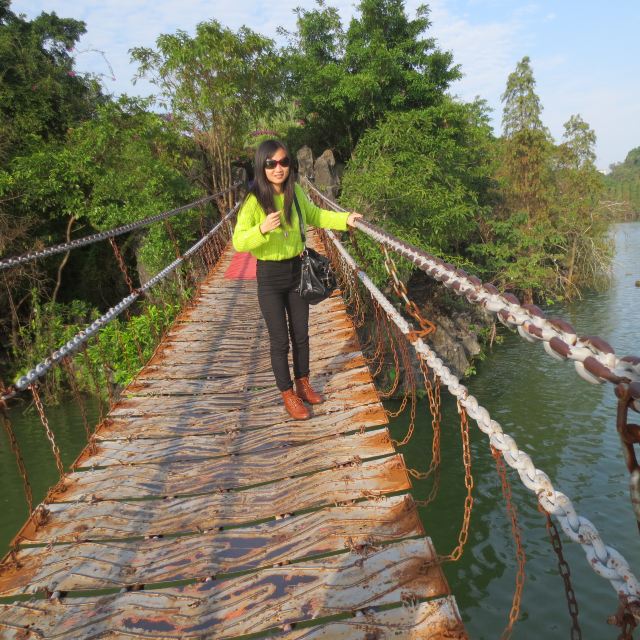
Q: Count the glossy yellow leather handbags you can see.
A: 0